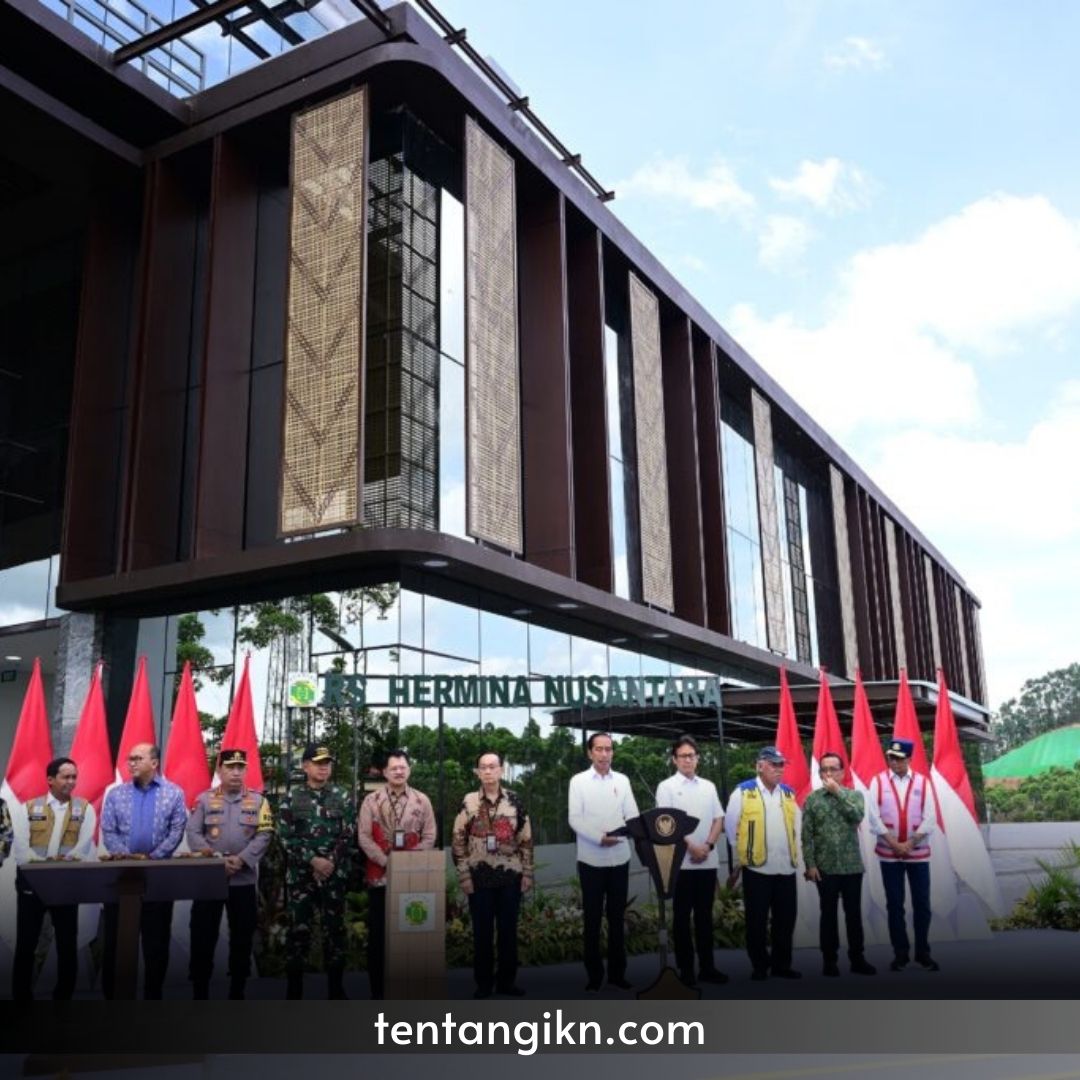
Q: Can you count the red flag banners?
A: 10